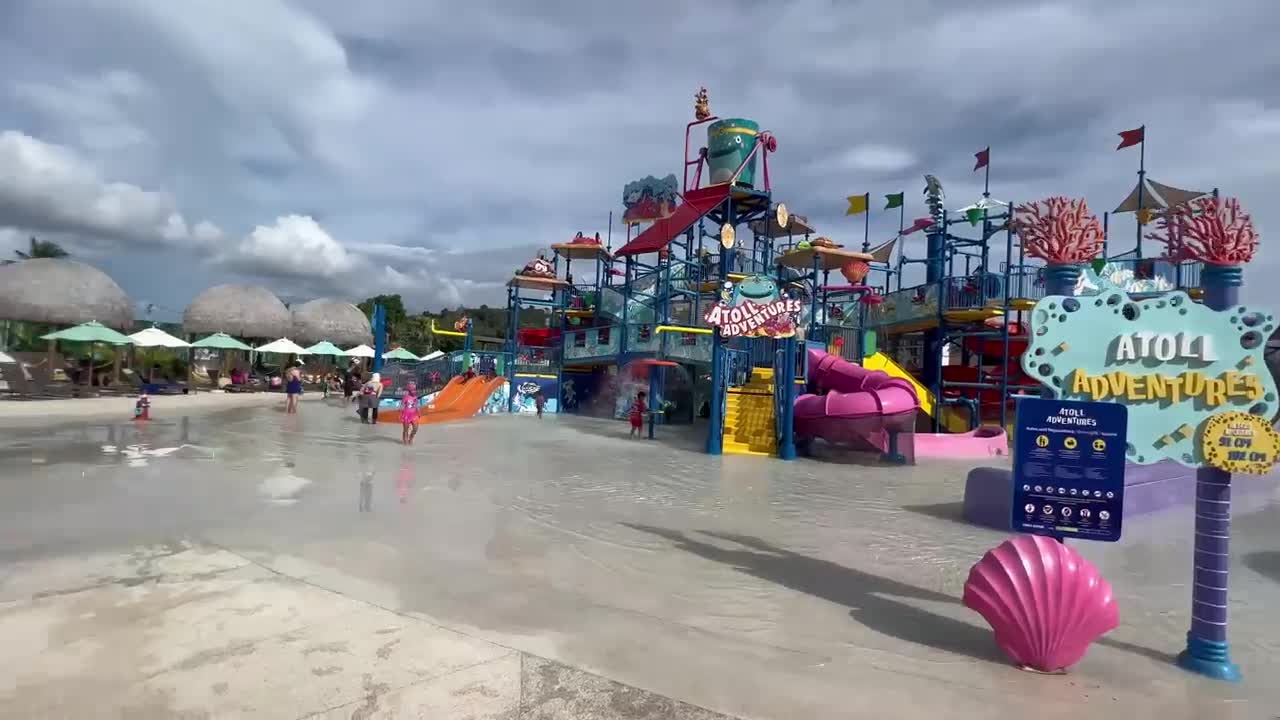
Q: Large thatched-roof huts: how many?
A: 3